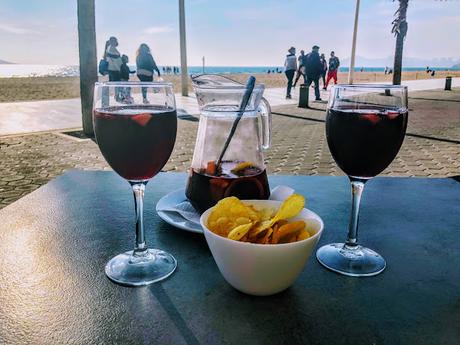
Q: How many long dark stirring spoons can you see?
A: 1